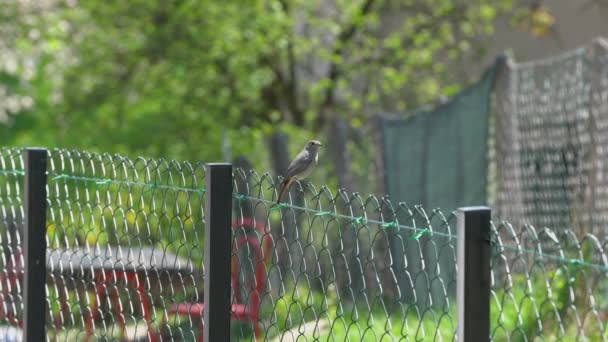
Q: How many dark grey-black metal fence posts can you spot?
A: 3